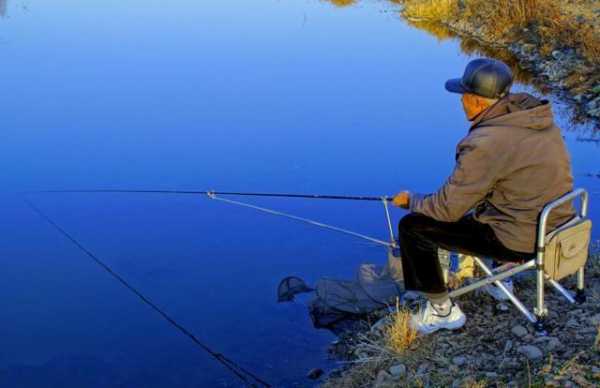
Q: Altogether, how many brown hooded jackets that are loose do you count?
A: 1